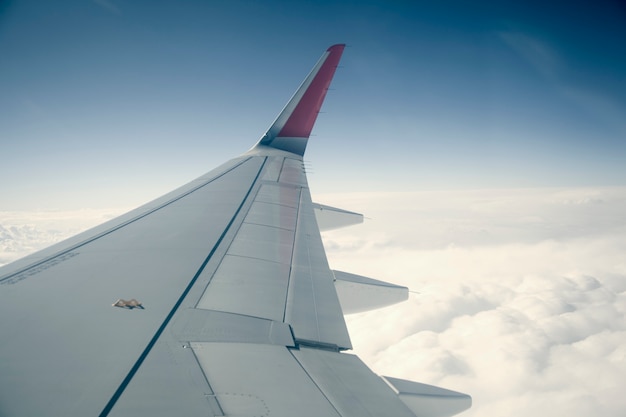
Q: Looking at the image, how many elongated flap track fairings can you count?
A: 3